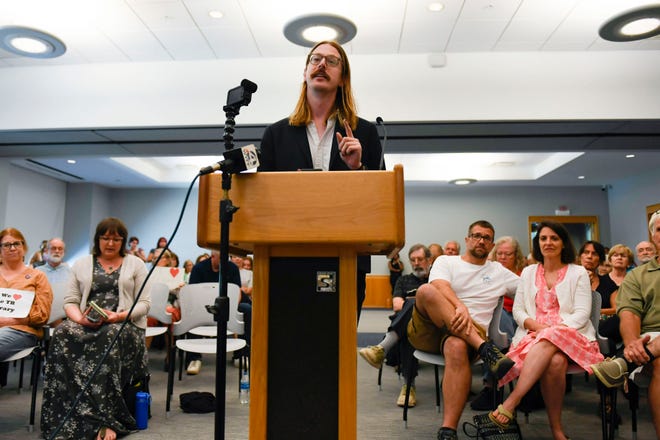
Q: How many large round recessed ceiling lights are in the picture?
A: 3